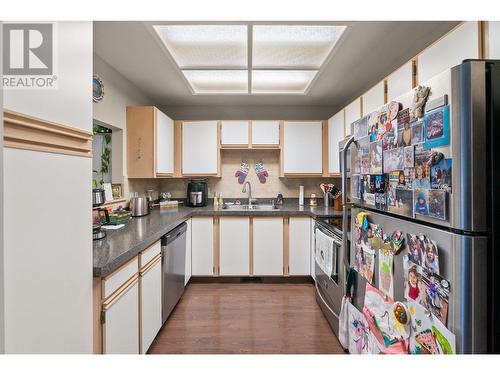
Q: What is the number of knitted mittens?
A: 2